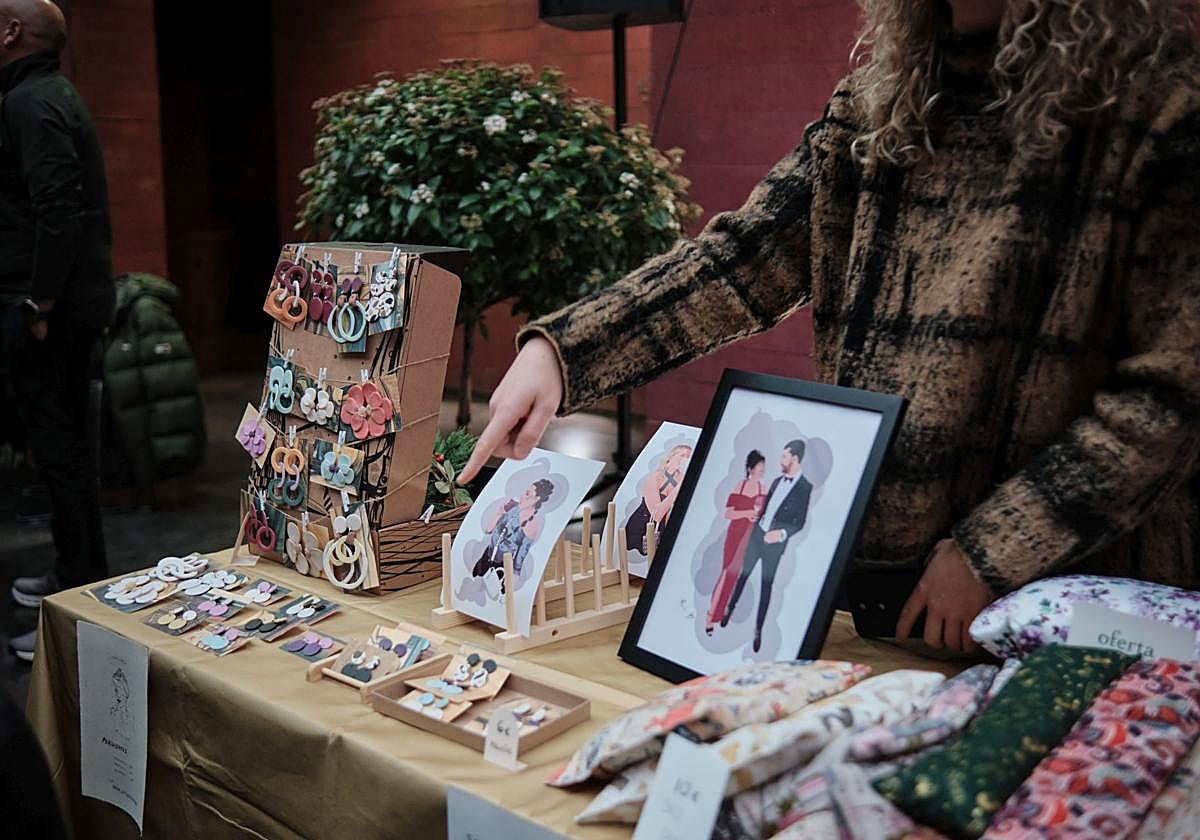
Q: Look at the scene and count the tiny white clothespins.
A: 14